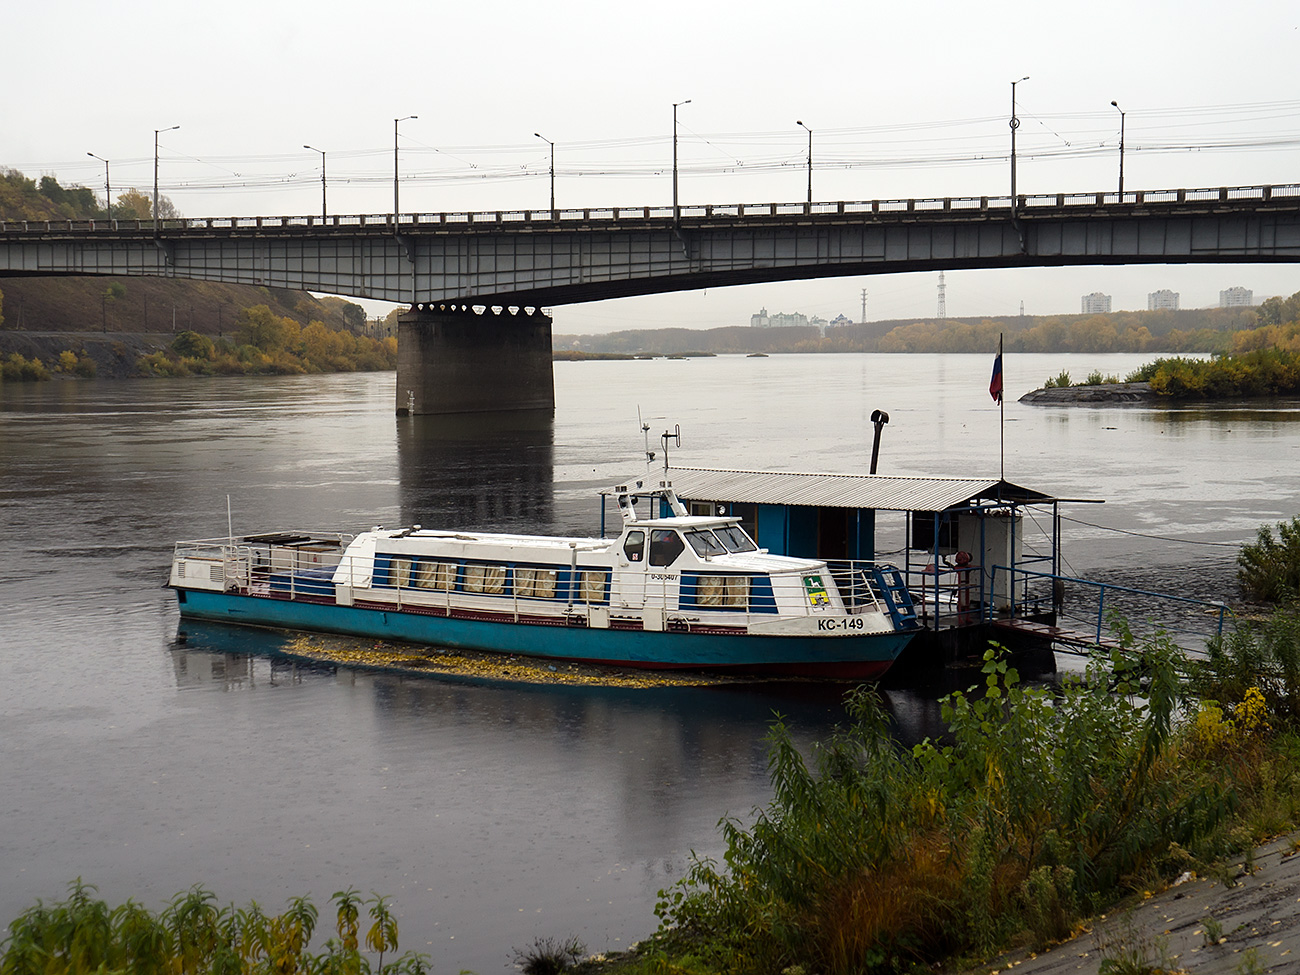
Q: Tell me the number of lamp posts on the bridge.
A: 9